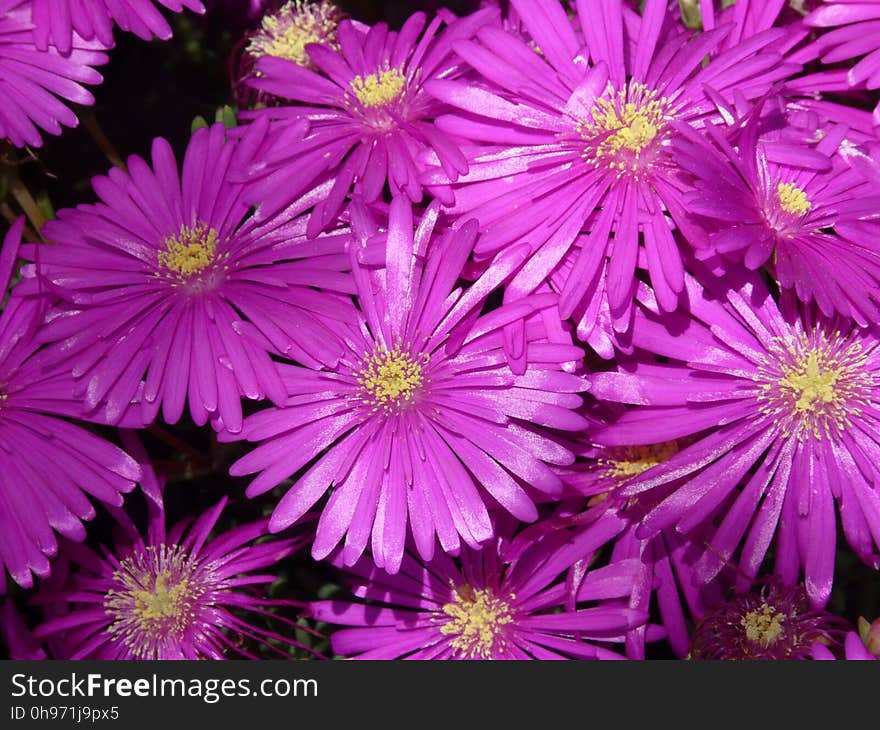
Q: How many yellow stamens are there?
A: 11